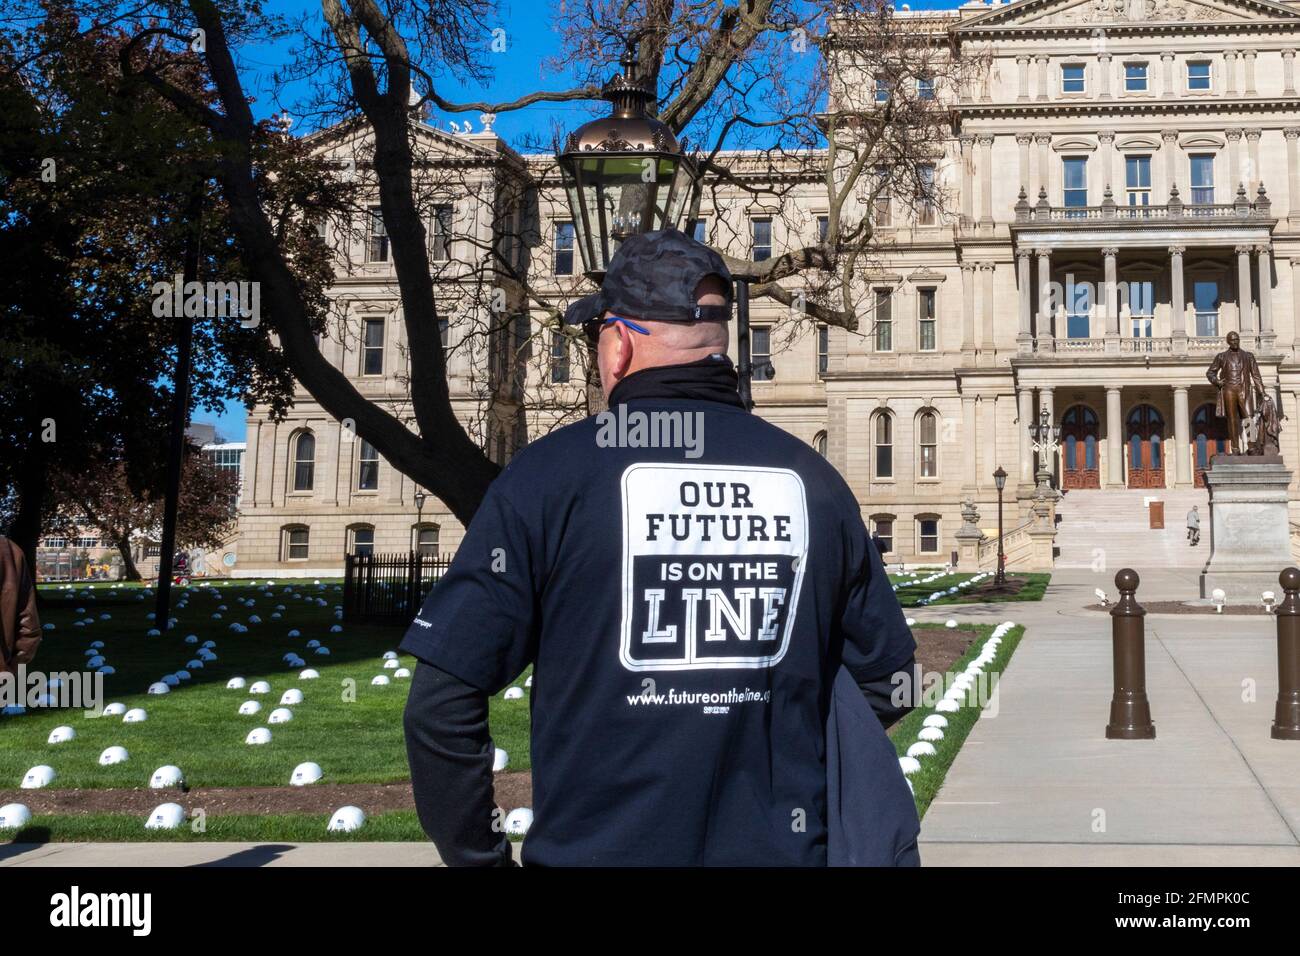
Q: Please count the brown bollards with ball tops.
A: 2